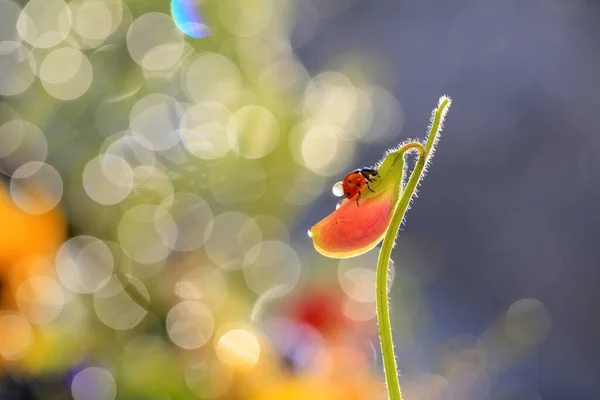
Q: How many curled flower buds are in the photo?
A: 1